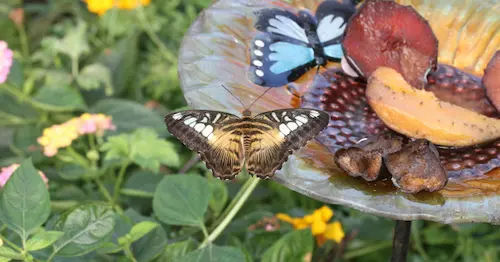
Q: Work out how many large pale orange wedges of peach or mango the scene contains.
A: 1